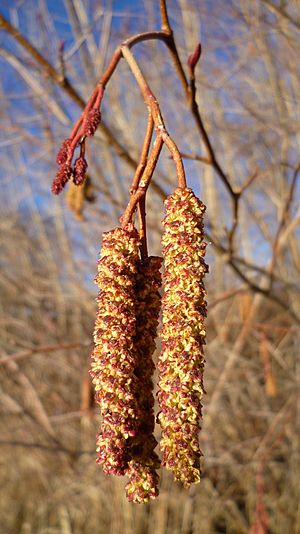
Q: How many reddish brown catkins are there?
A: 4